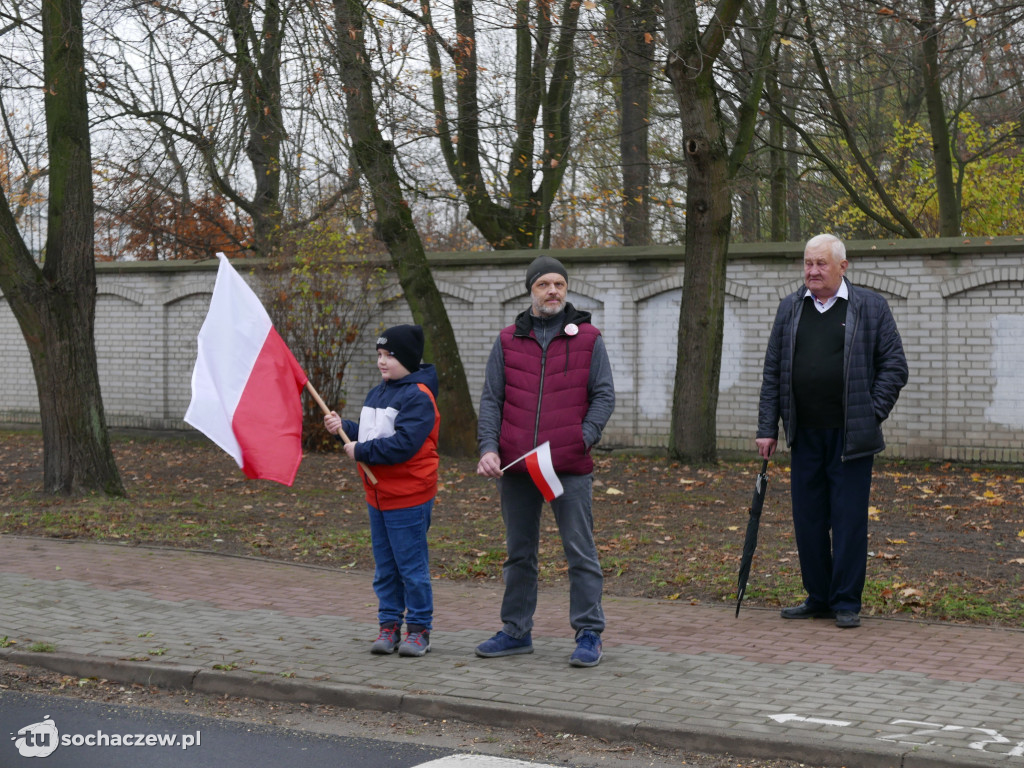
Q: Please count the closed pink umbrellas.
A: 0